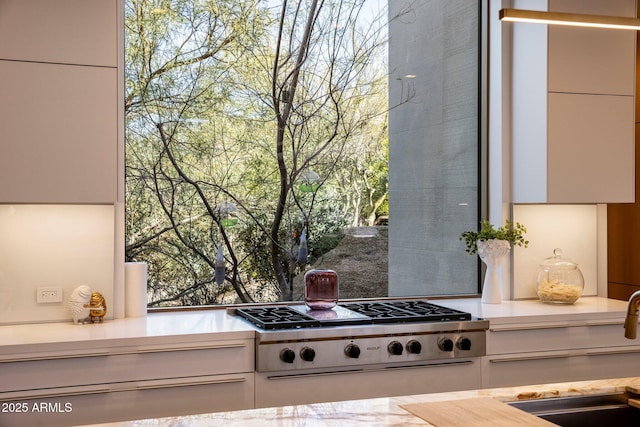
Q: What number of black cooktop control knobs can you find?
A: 7